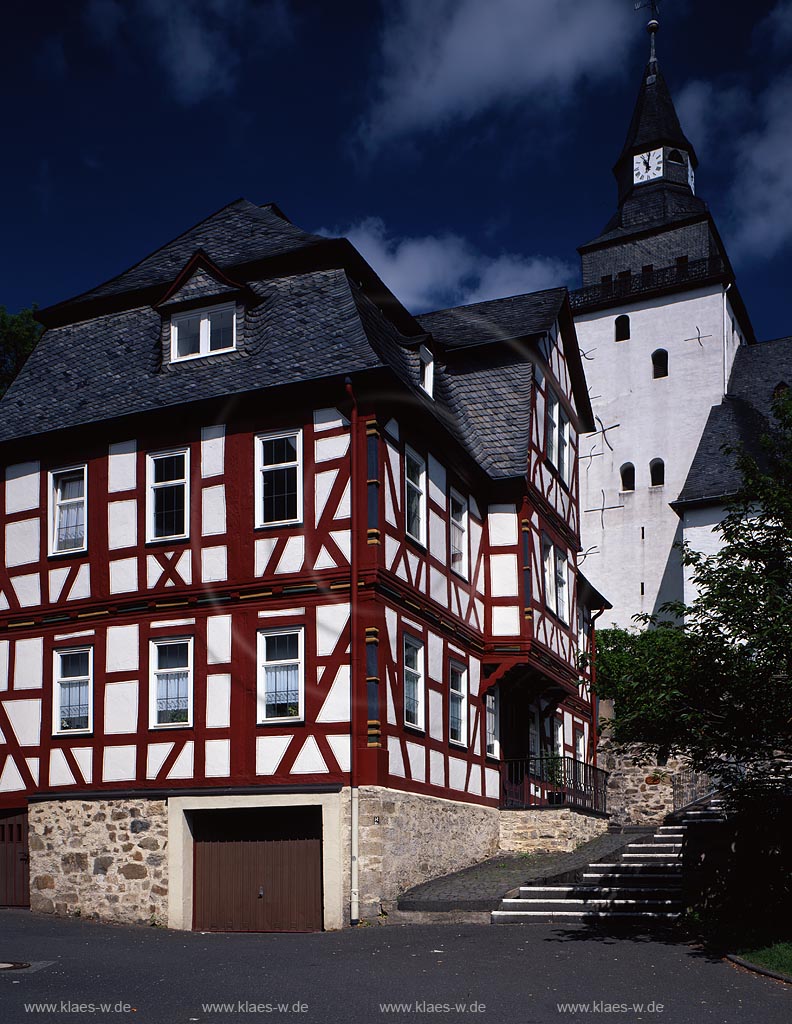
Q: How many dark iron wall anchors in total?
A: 7